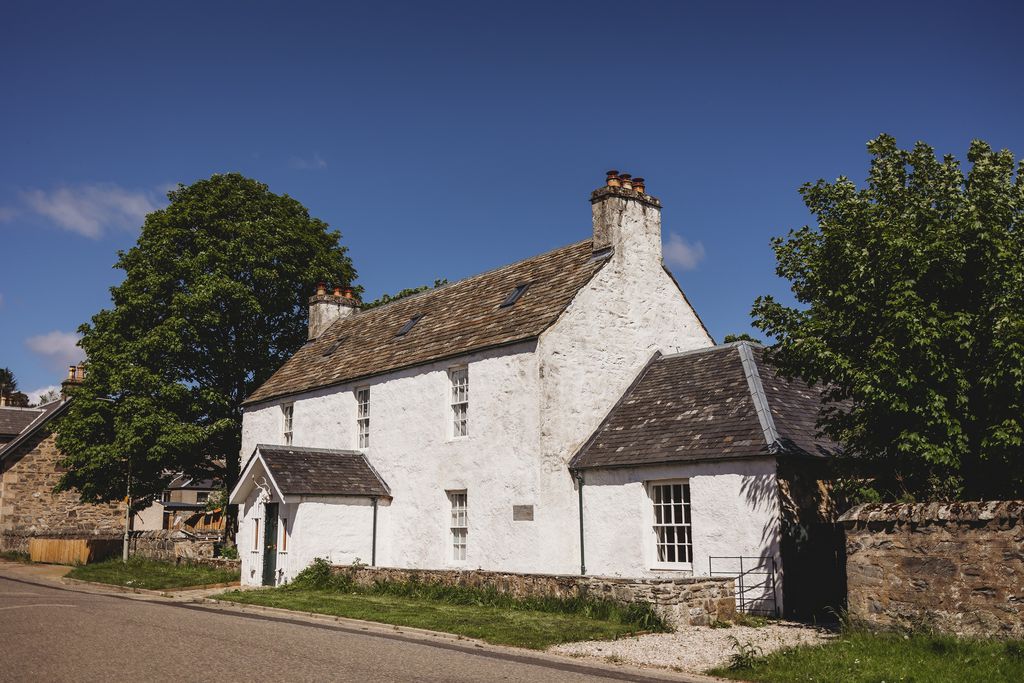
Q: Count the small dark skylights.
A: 3